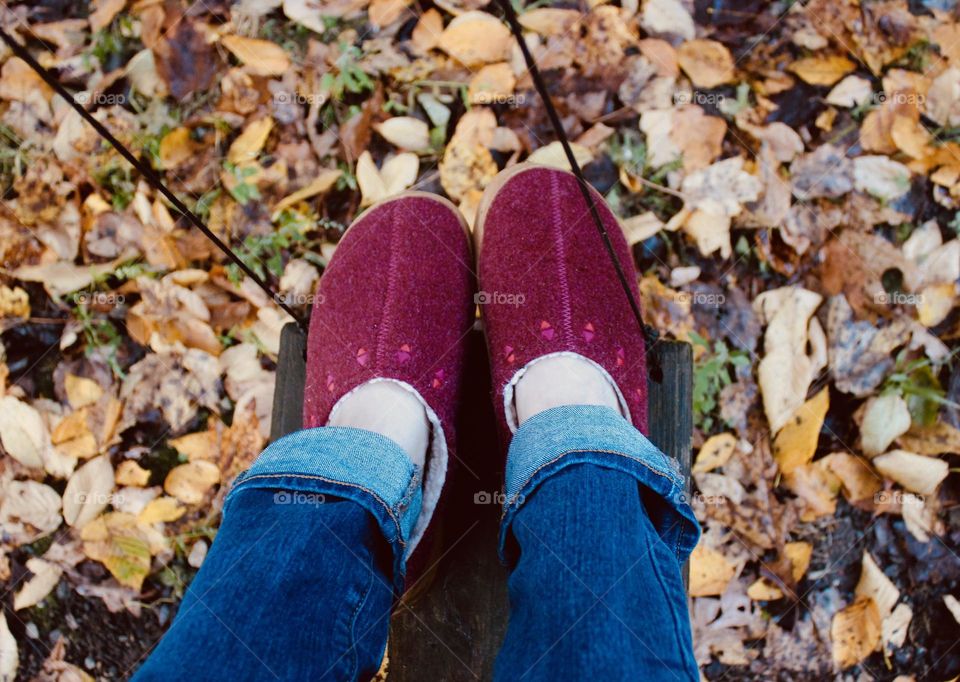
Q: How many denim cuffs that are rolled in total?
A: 2